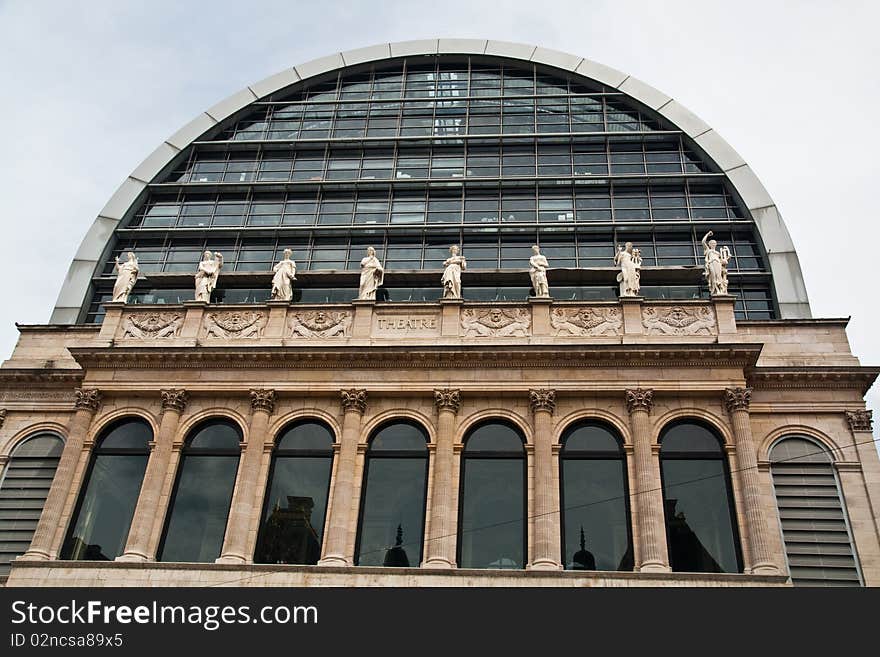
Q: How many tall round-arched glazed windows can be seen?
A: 7